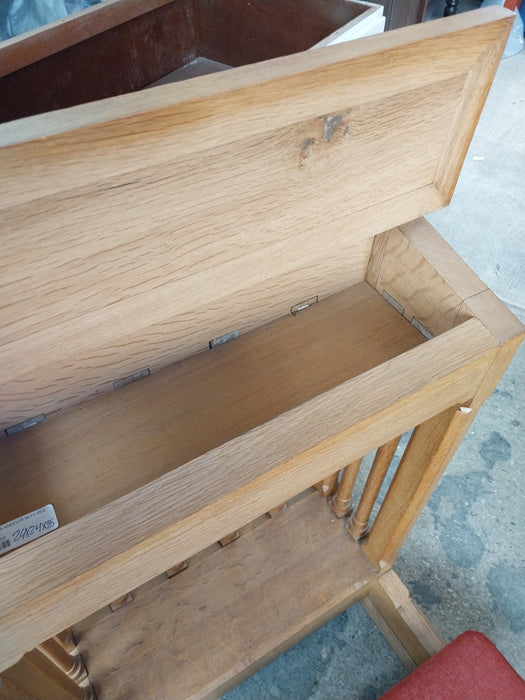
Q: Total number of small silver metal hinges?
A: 6